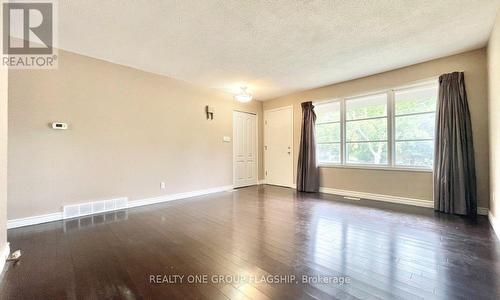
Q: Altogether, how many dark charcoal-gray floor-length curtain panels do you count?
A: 2